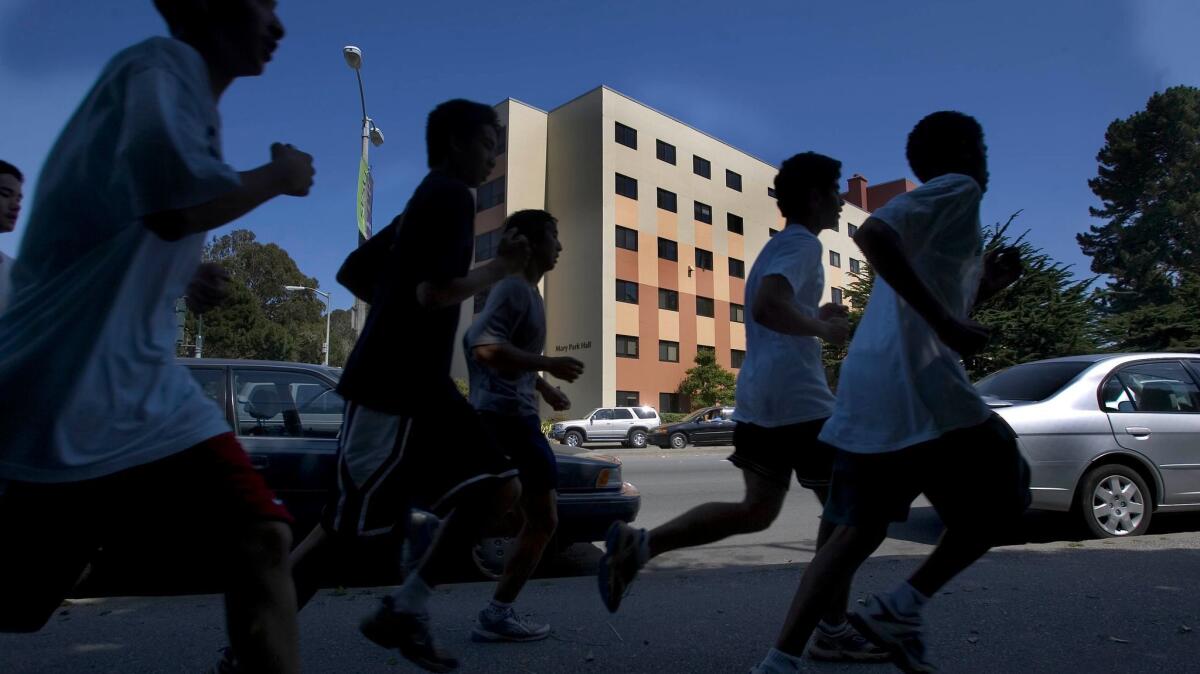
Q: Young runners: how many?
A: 6